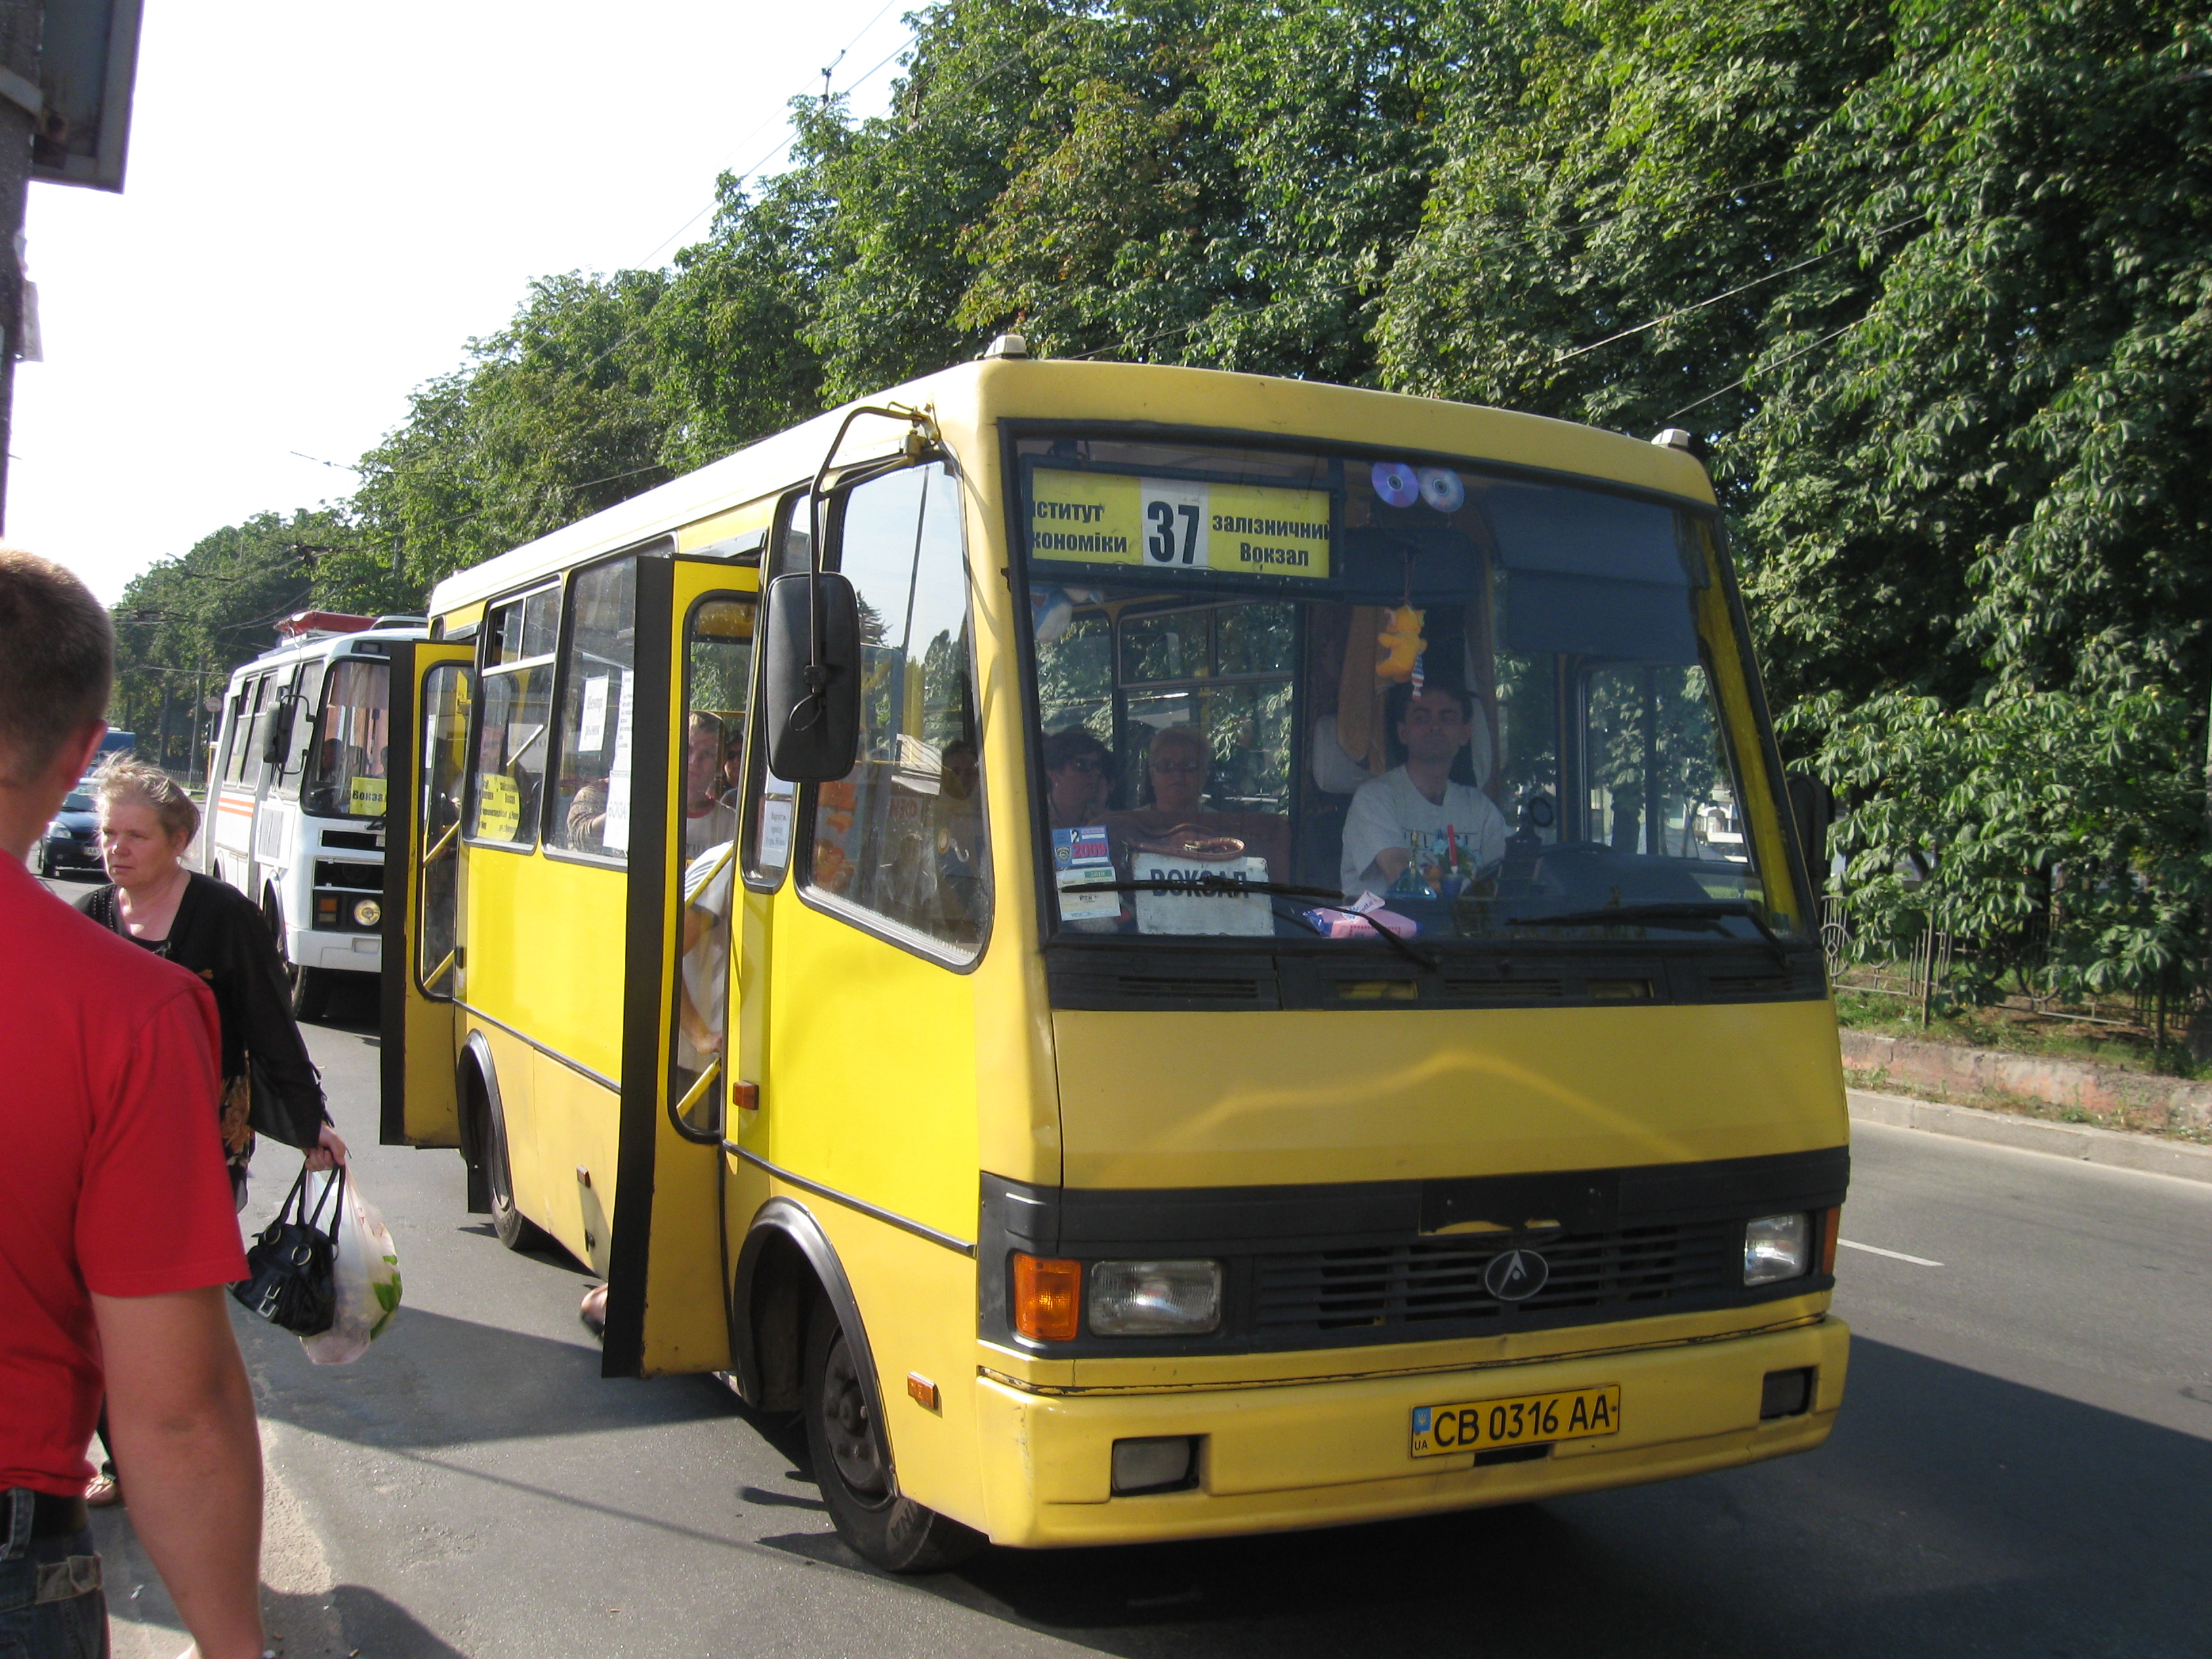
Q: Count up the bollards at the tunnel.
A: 0